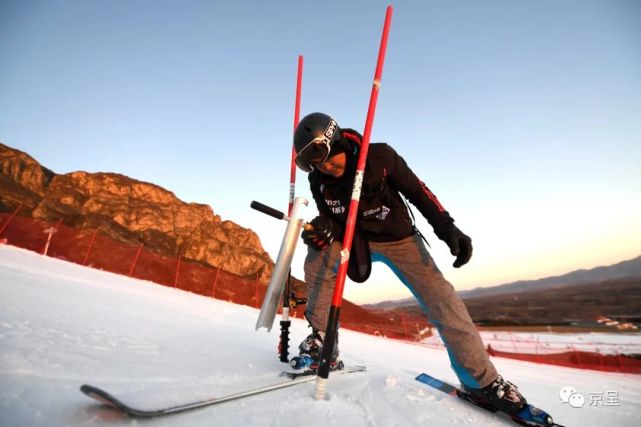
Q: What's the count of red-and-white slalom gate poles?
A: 2